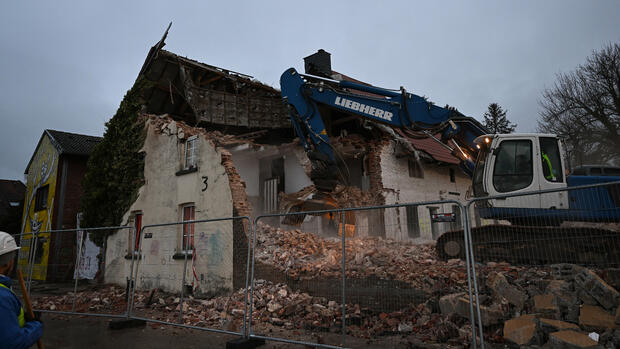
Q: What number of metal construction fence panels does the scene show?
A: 5